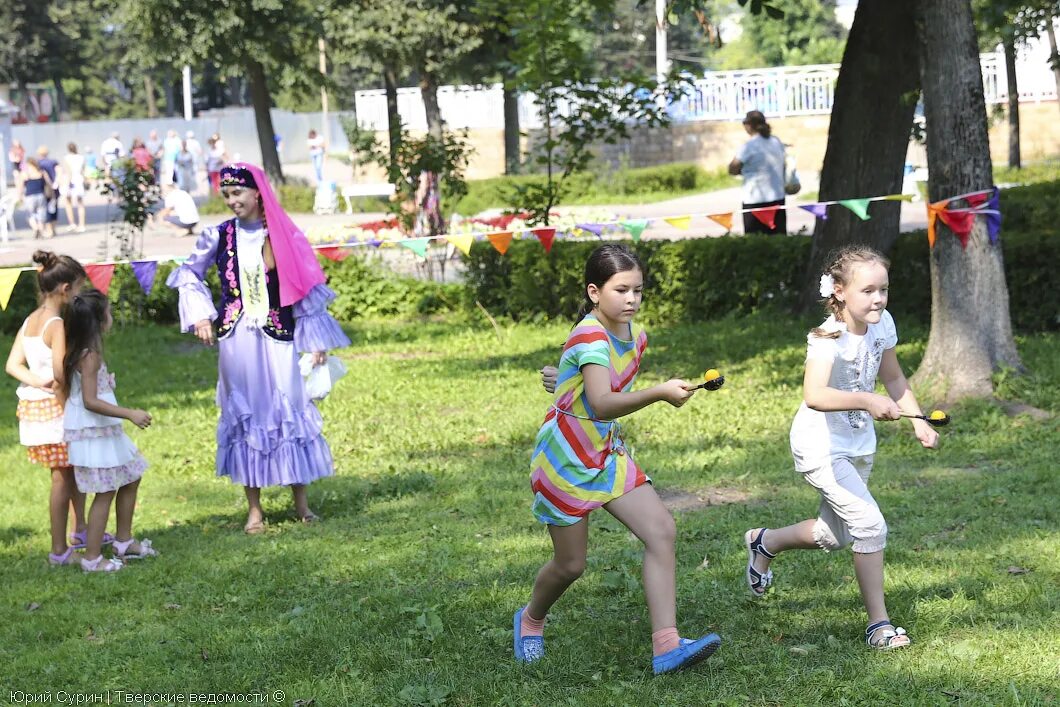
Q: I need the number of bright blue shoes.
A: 2